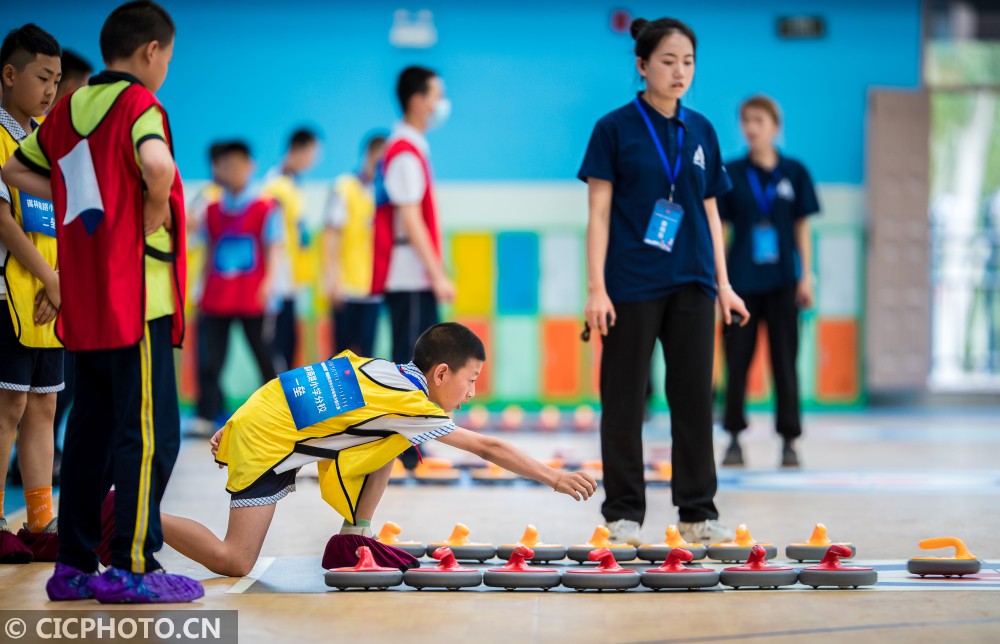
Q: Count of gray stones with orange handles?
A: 8